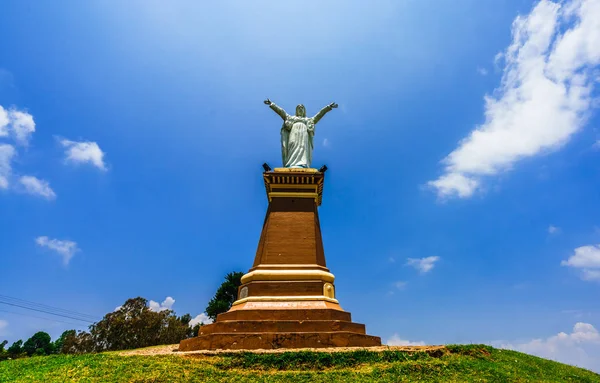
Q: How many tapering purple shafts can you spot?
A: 0